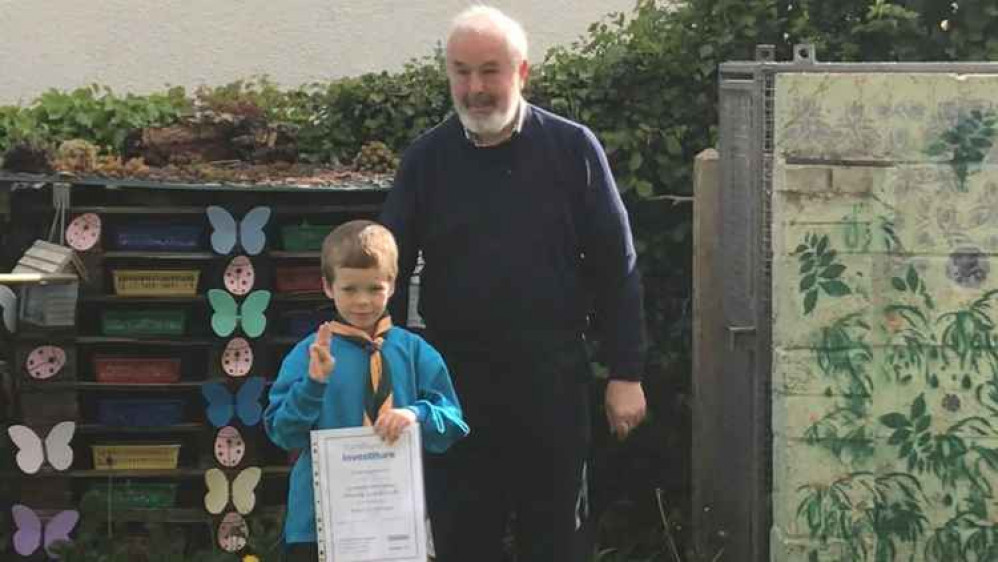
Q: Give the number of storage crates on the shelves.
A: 10